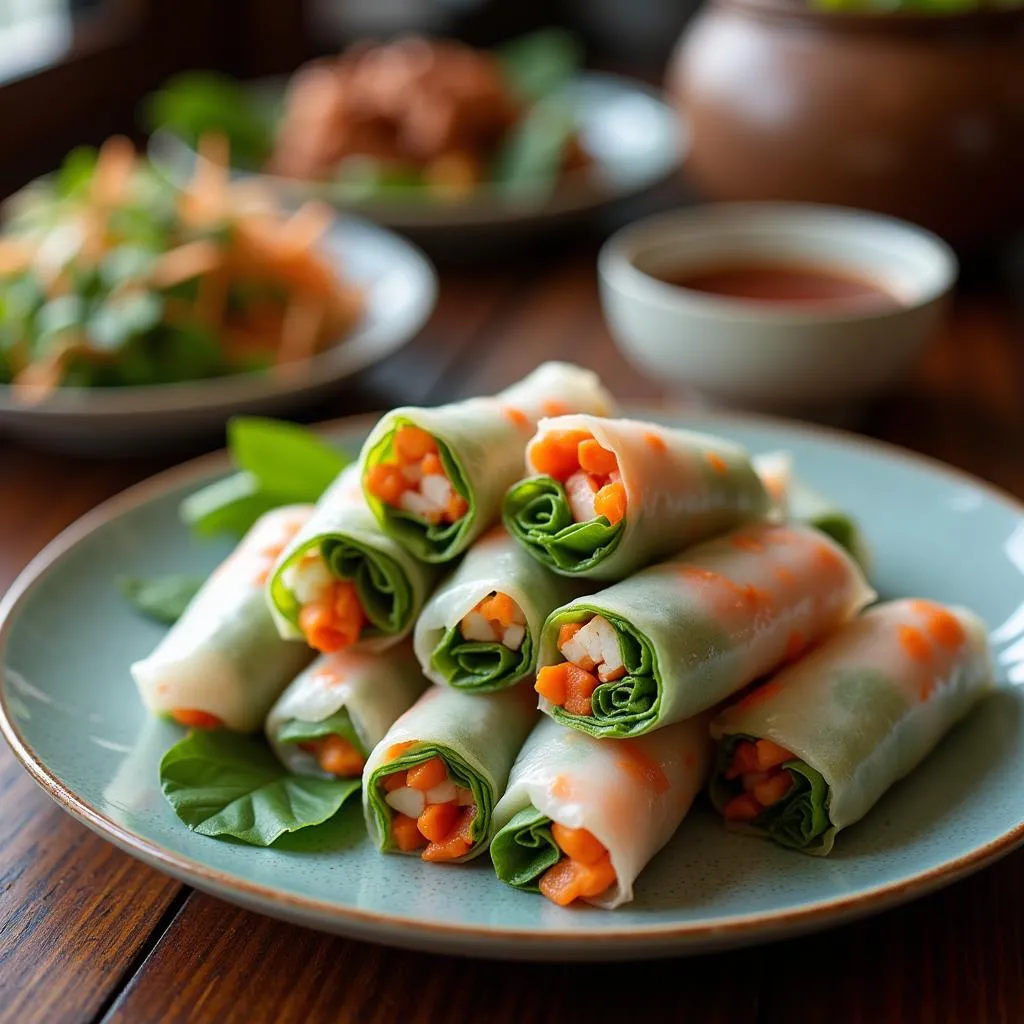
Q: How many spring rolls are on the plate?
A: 11